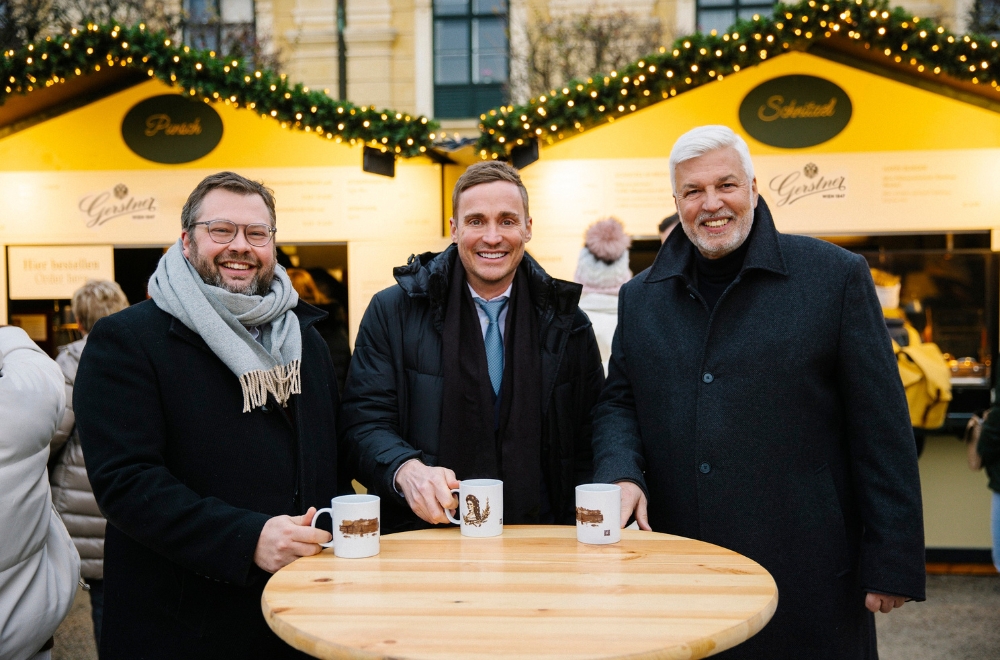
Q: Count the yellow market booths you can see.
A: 2